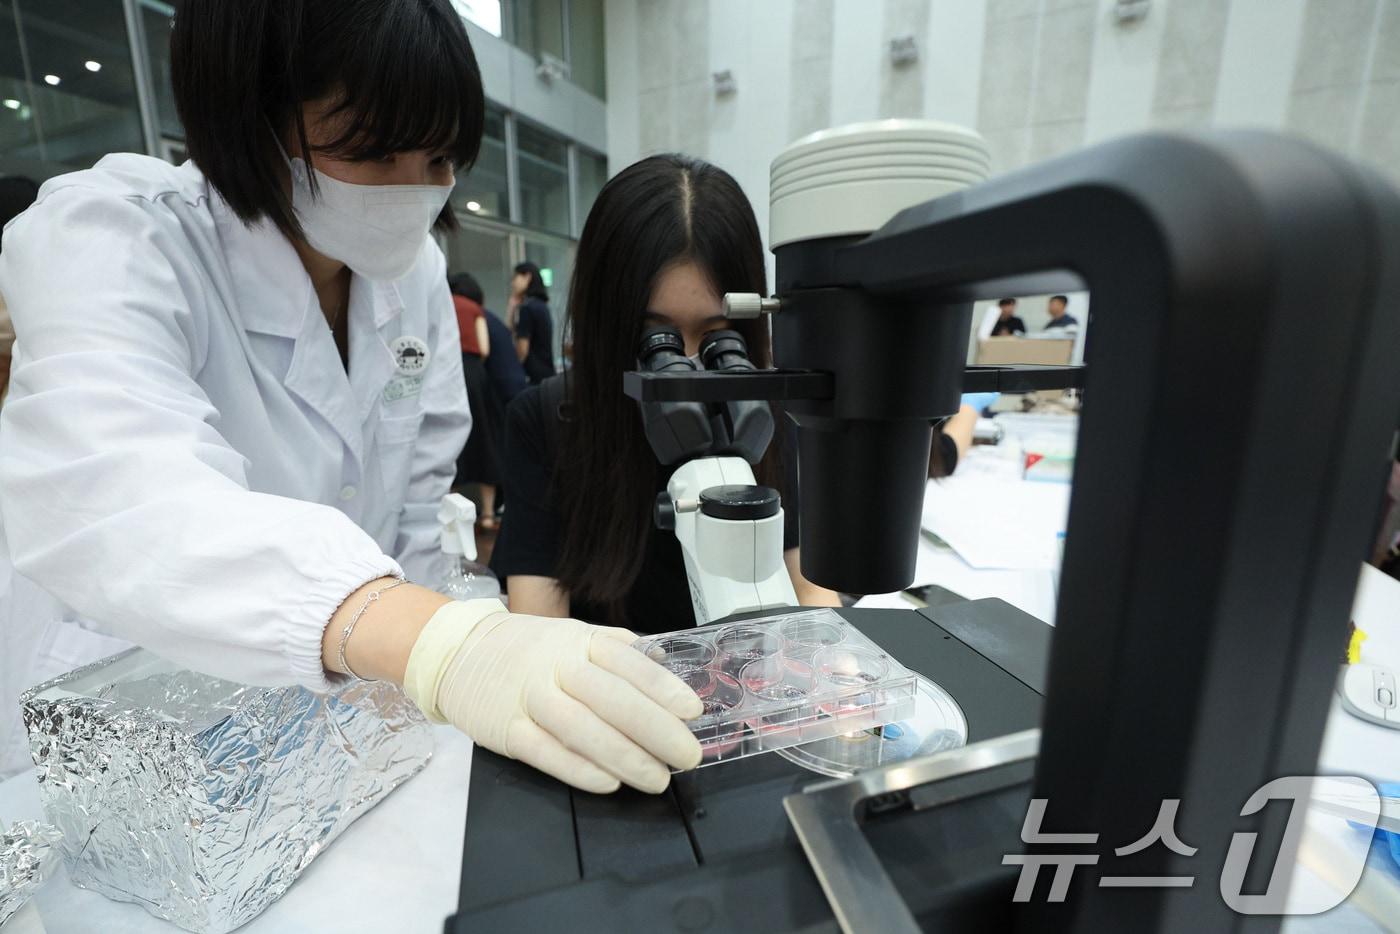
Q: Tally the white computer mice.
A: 1